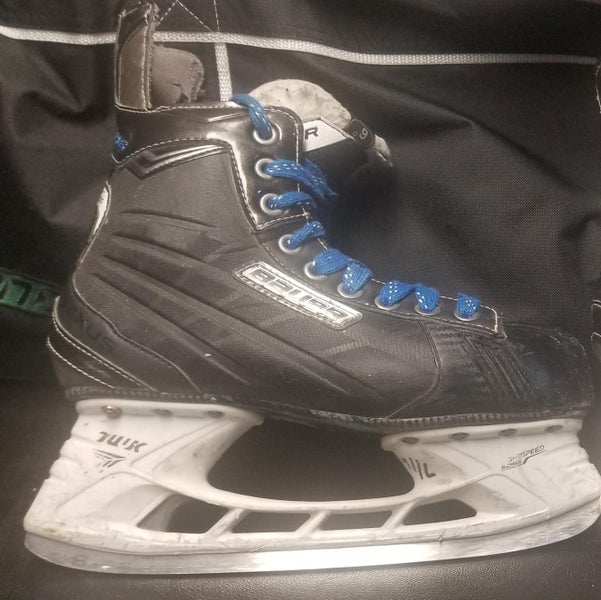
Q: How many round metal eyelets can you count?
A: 9